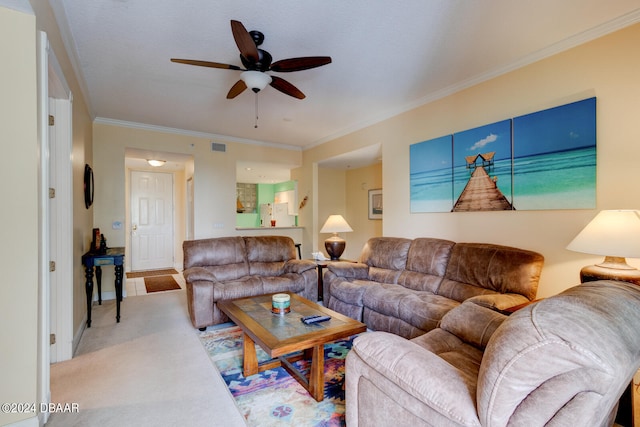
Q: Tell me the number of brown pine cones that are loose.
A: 0